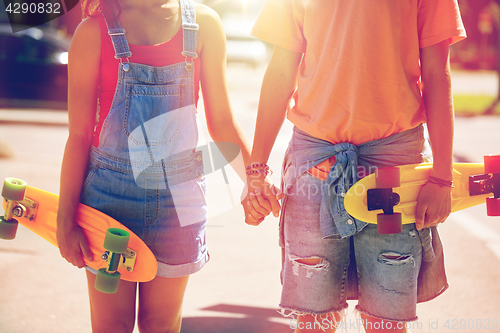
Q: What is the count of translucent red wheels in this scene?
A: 4